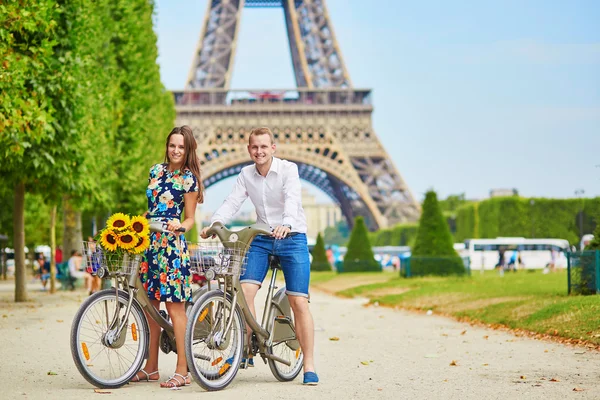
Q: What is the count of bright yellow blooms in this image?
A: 5